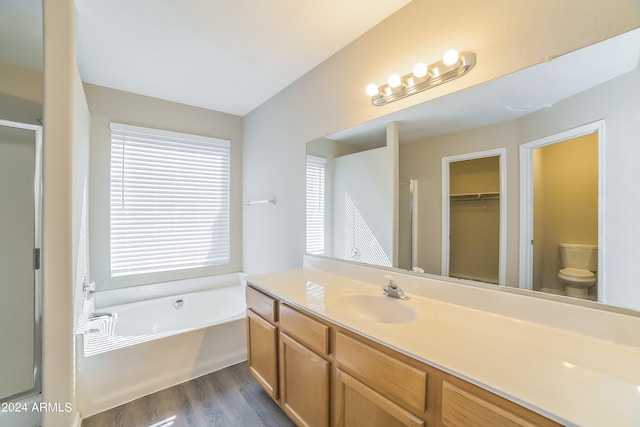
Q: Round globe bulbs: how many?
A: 4